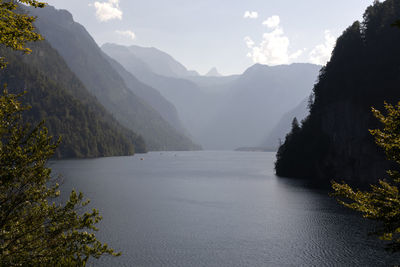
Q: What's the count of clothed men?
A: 0